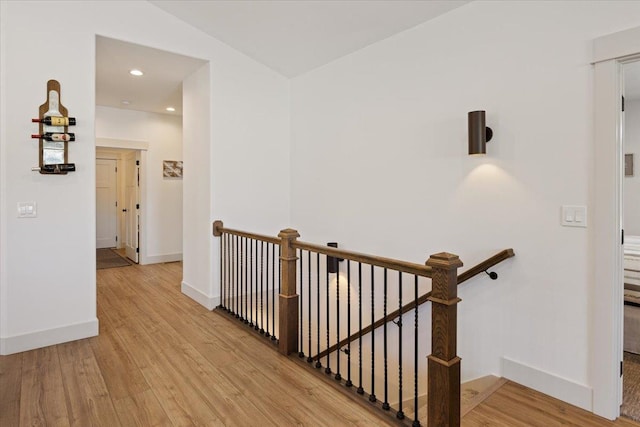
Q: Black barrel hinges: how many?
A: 9